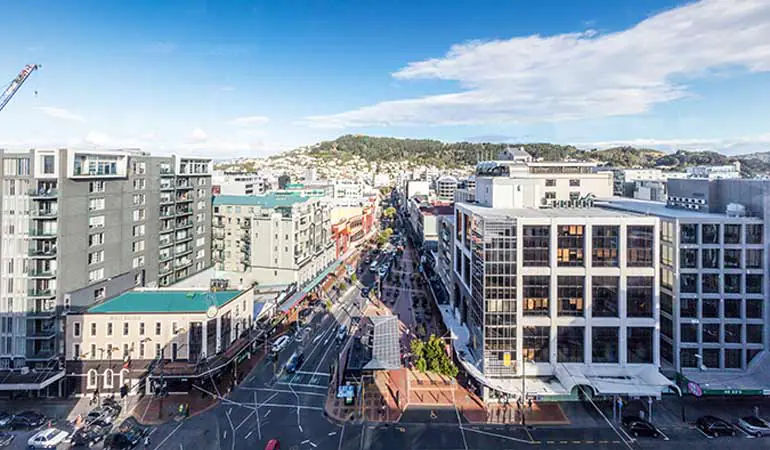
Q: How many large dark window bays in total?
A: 12